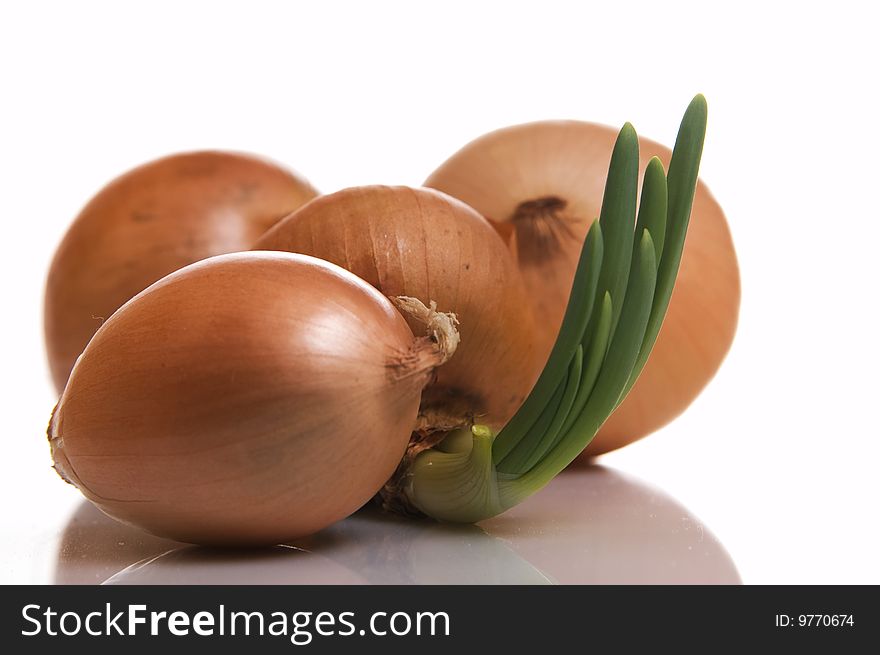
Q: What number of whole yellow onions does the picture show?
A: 4